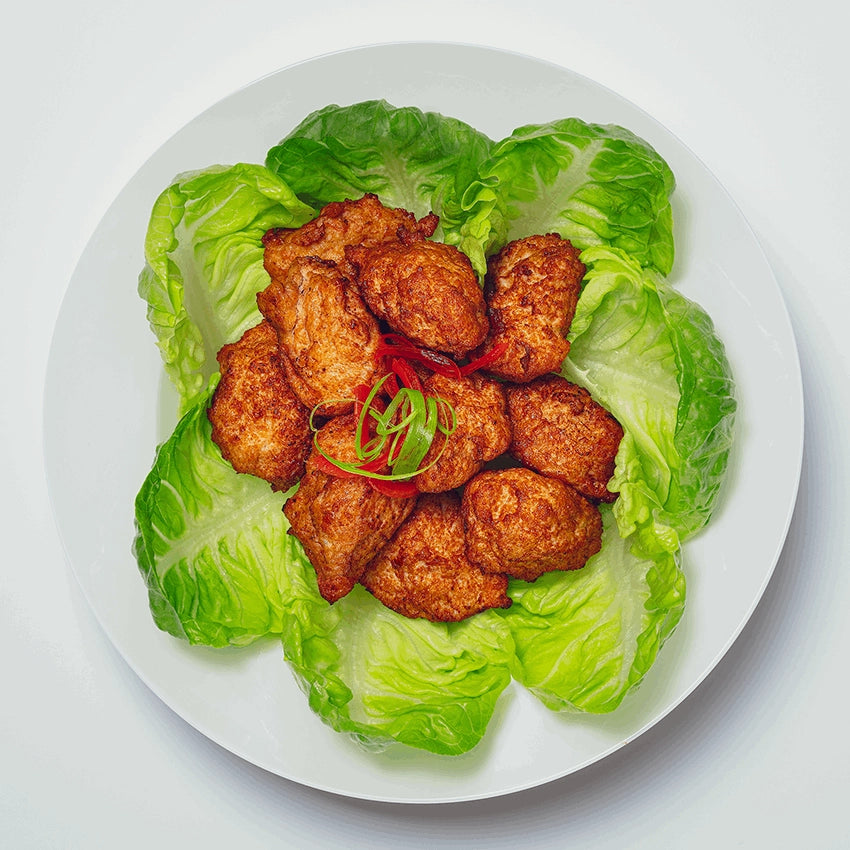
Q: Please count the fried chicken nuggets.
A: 10